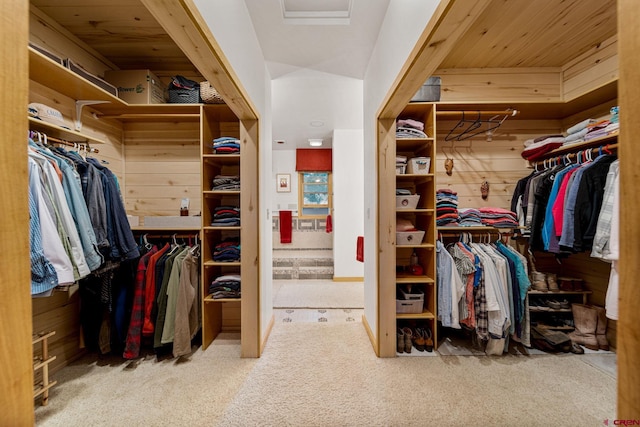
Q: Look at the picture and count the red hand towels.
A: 3